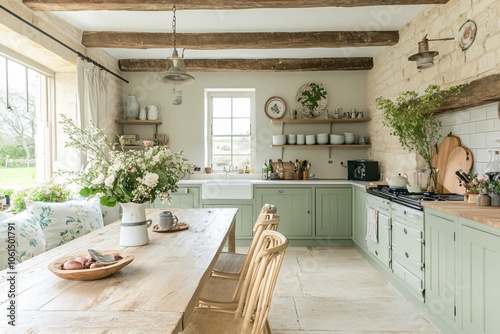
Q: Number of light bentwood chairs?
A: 3